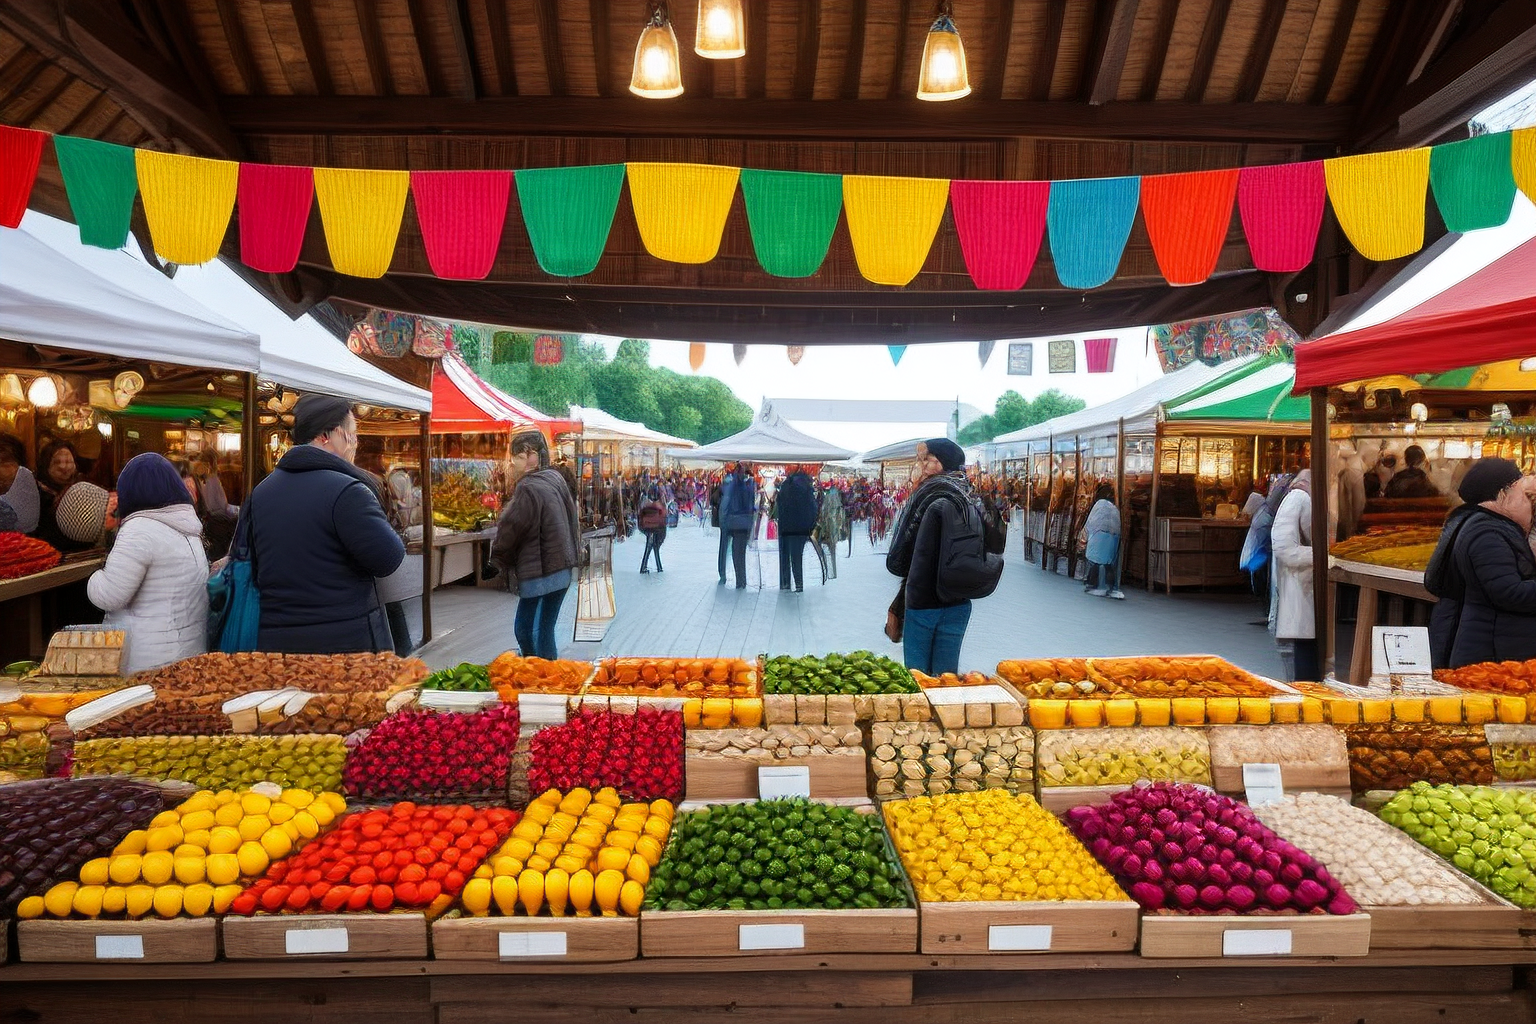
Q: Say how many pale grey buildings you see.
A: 1